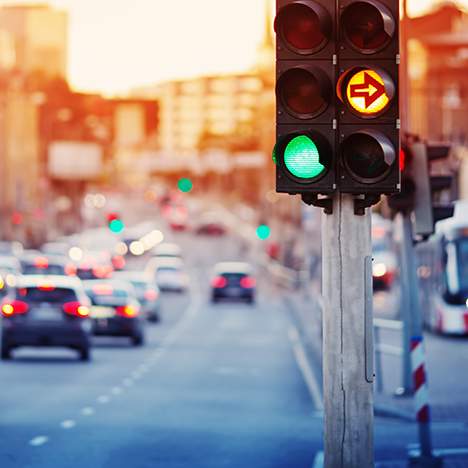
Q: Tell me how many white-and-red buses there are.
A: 1